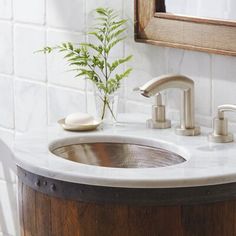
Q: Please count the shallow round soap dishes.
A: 1